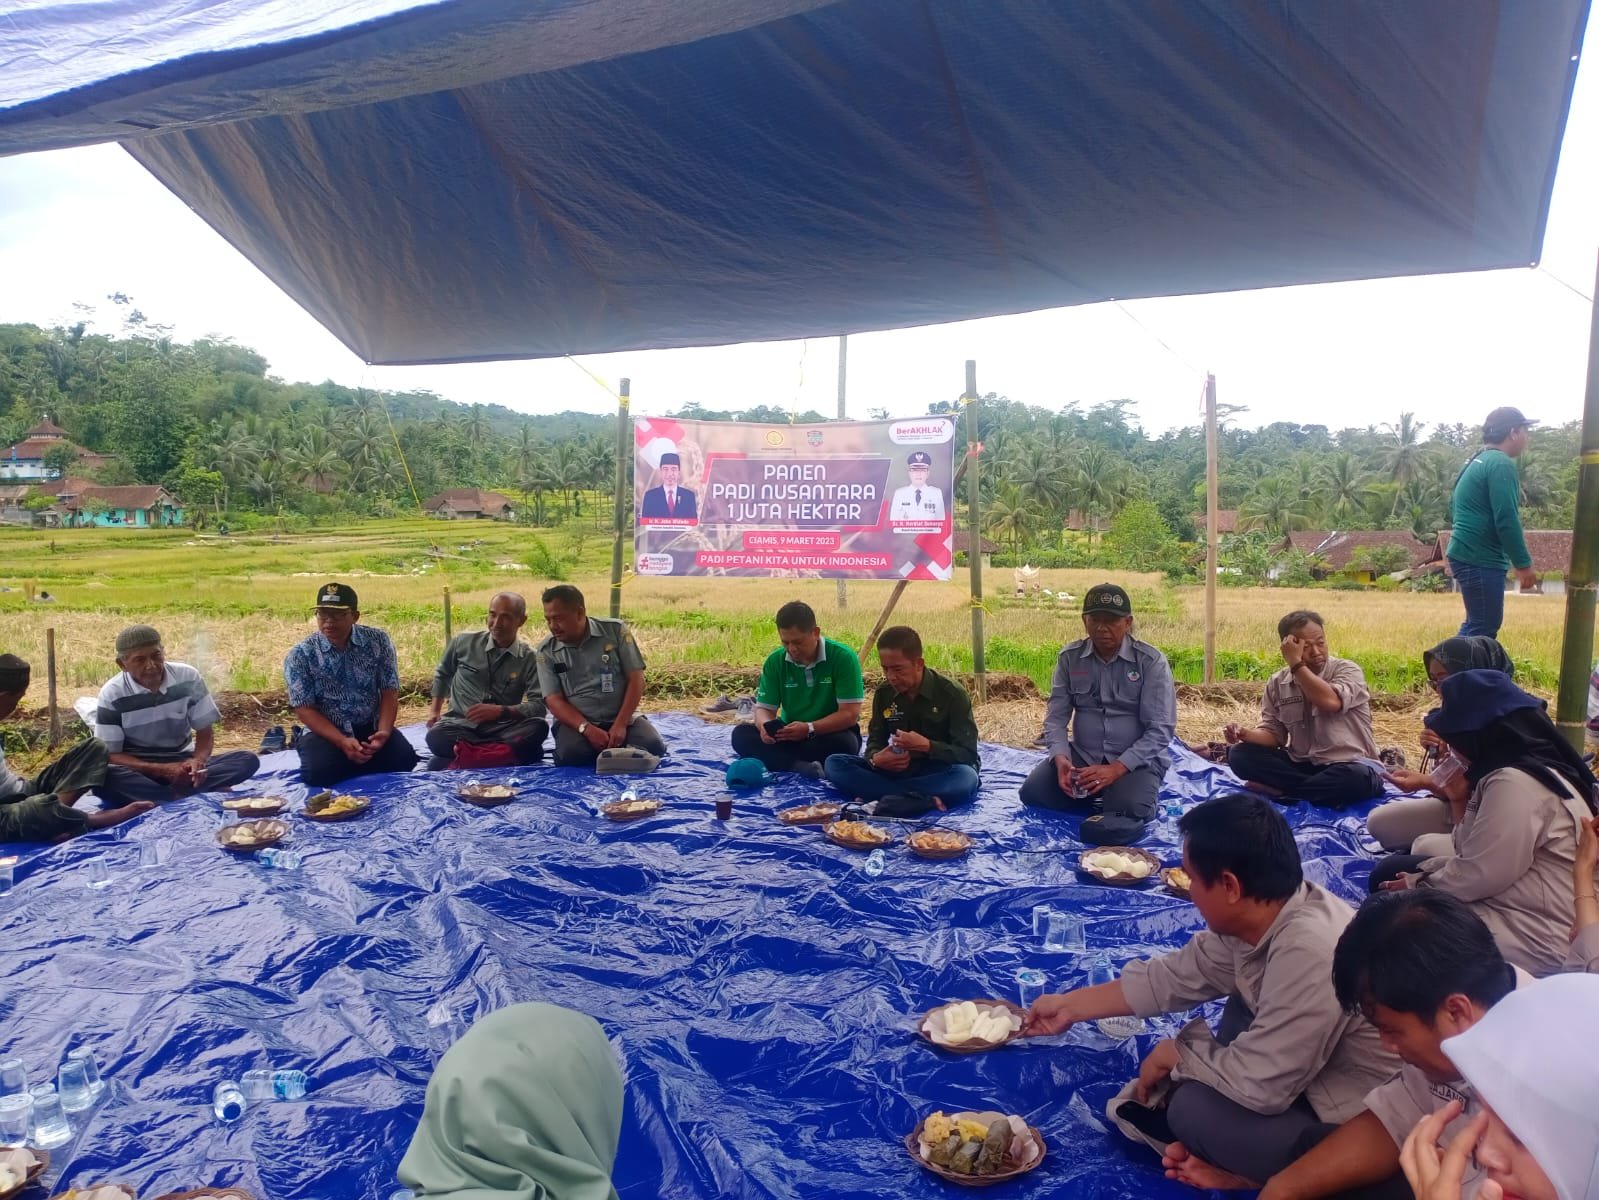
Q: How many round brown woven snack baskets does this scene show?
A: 15